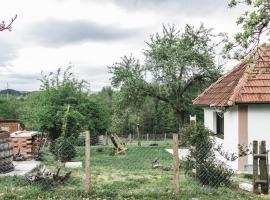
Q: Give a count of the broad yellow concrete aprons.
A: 0